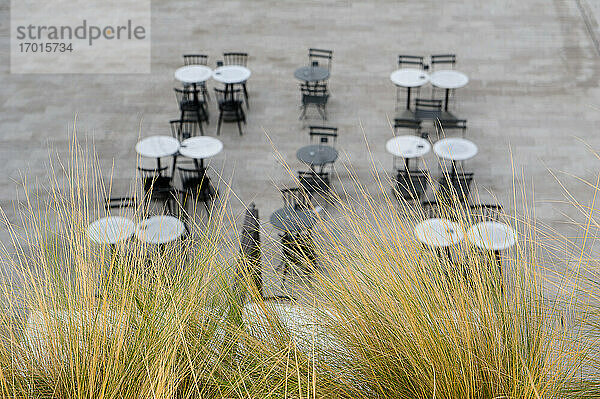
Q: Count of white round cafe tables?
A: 12